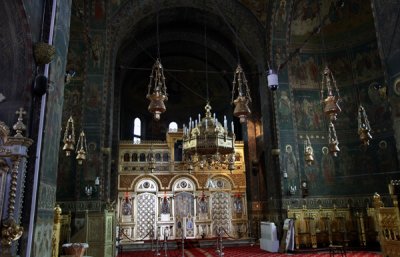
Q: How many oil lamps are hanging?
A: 8